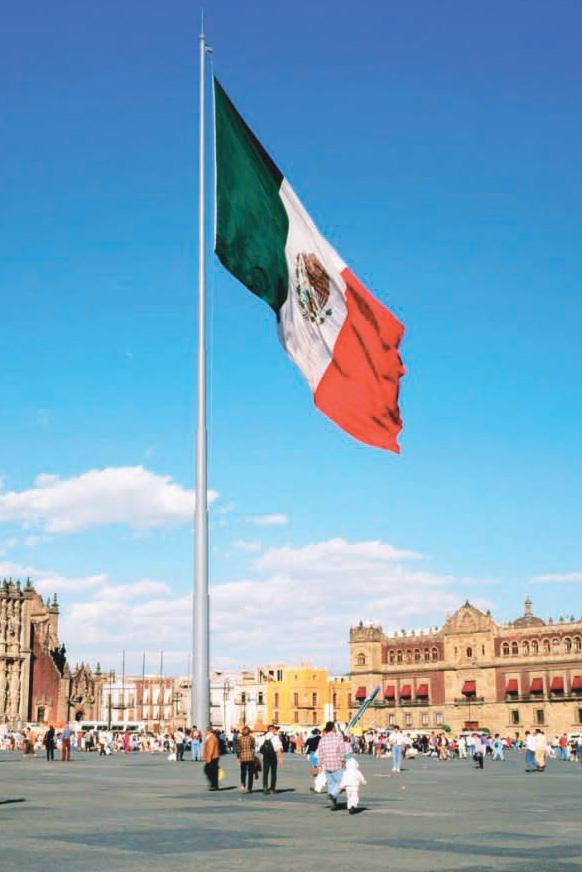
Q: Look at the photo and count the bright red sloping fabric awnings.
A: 9